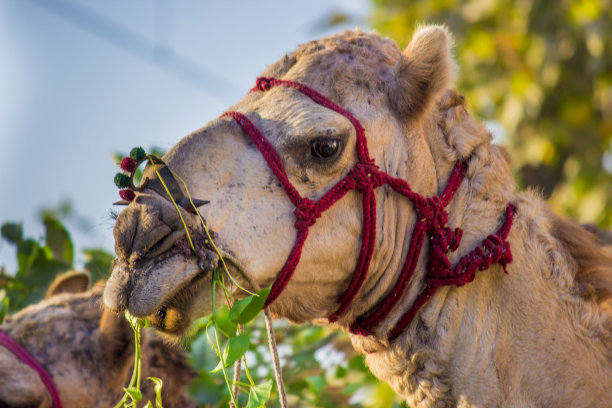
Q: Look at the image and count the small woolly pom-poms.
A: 4